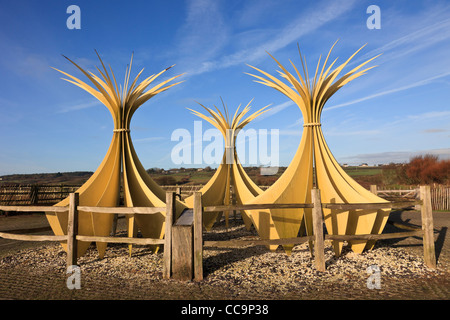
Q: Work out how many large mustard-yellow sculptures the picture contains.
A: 3